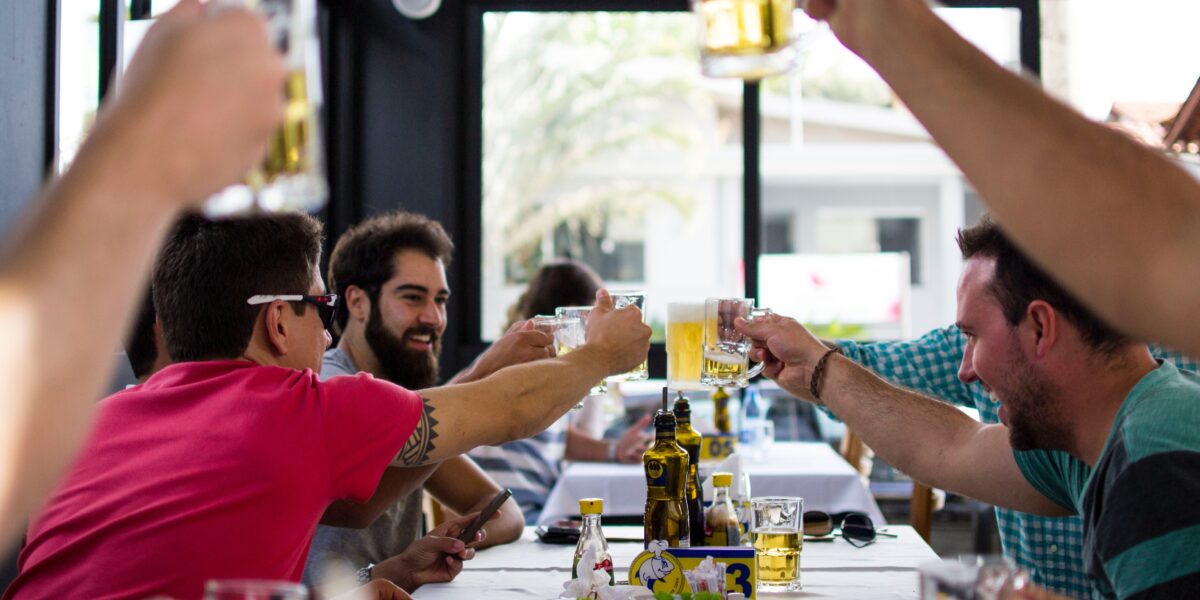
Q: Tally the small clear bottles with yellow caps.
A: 2